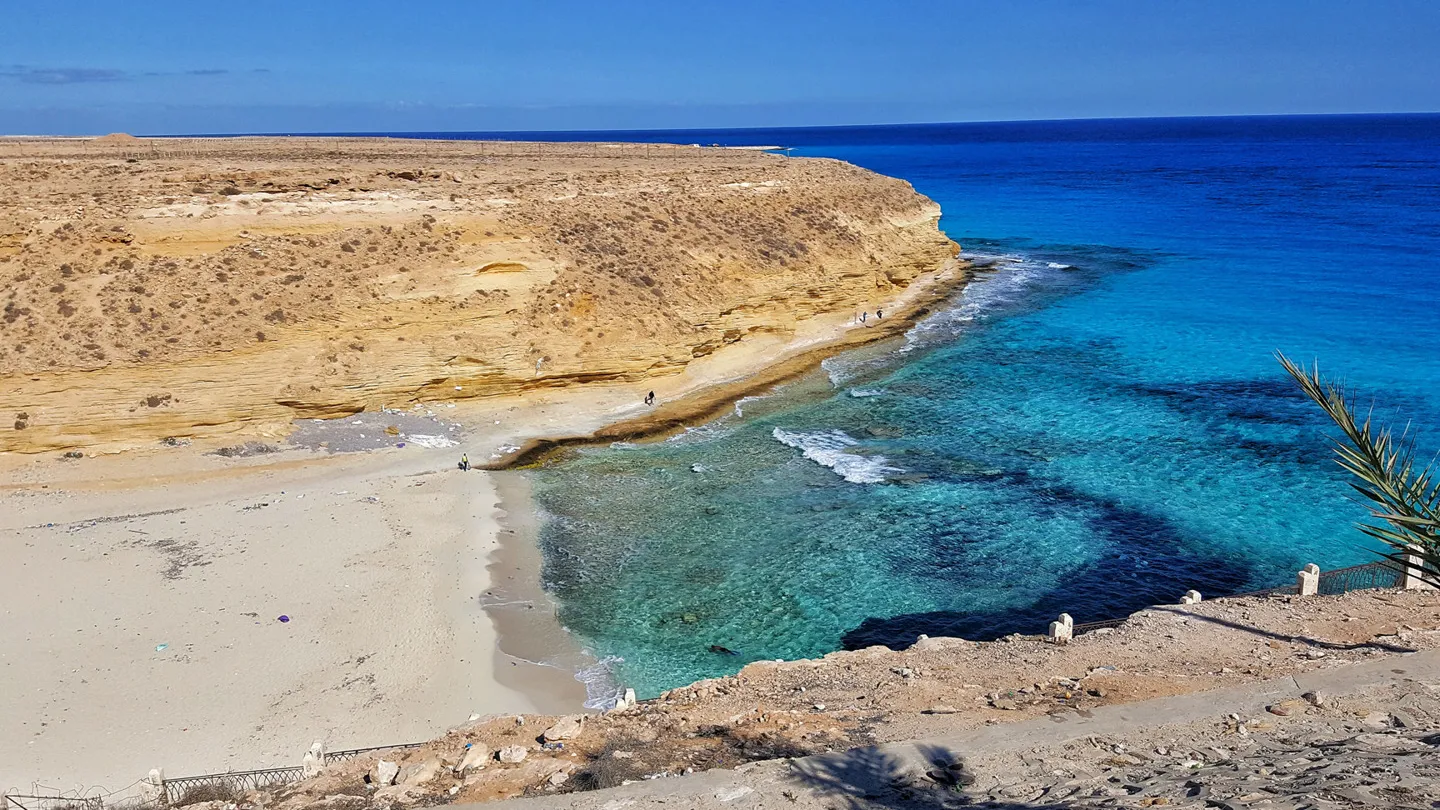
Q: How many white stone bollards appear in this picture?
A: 7